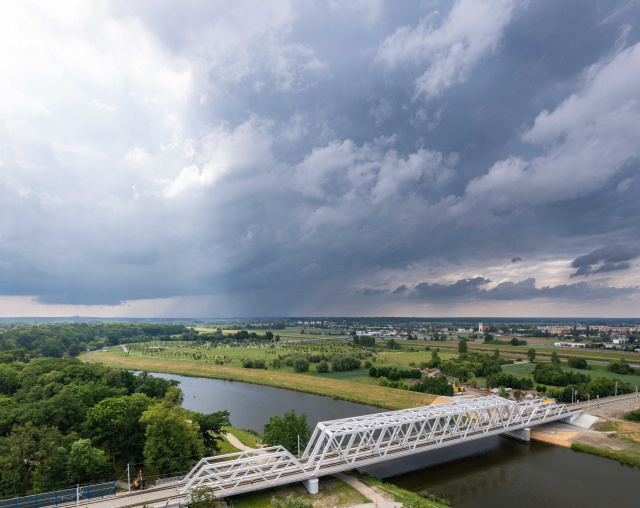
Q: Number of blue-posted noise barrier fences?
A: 1